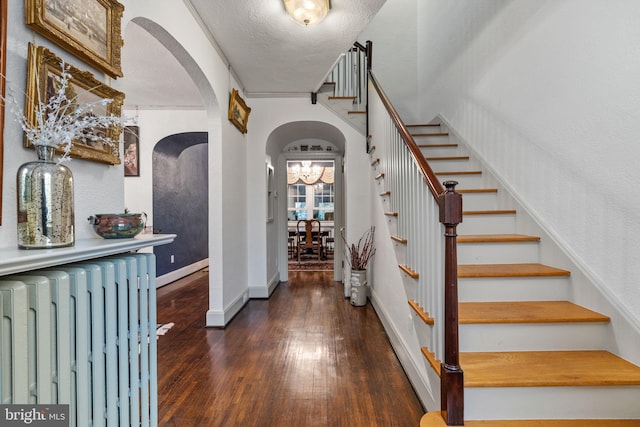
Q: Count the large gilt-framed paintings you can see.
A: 2